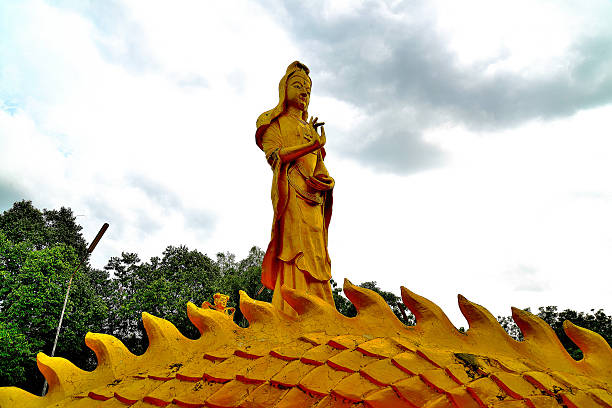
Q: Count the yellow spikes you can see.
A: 11